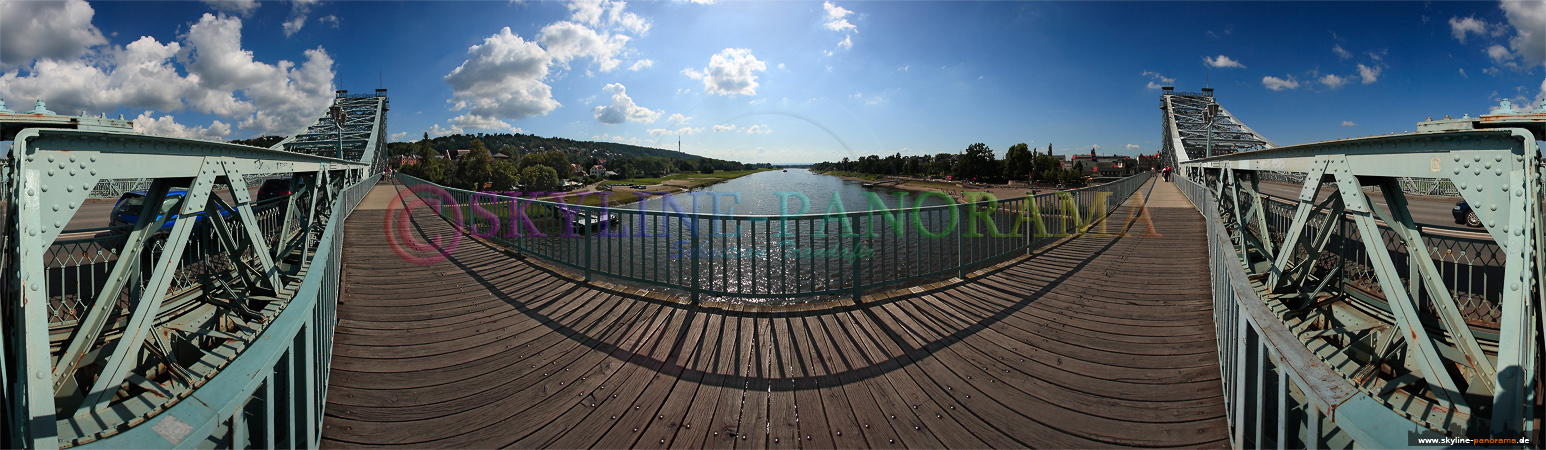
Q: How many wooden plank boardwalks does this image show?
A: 1